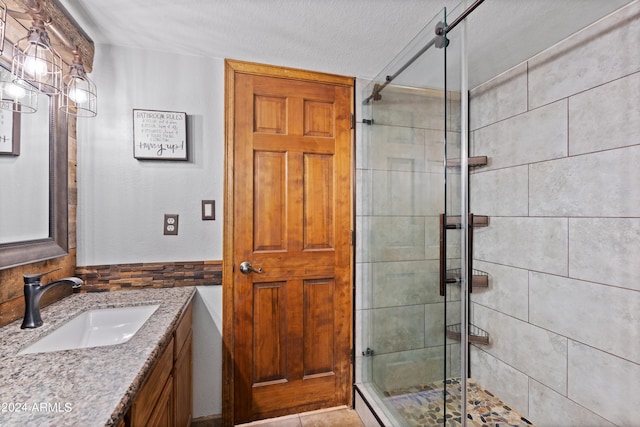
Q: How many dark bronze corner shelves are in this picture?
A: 4